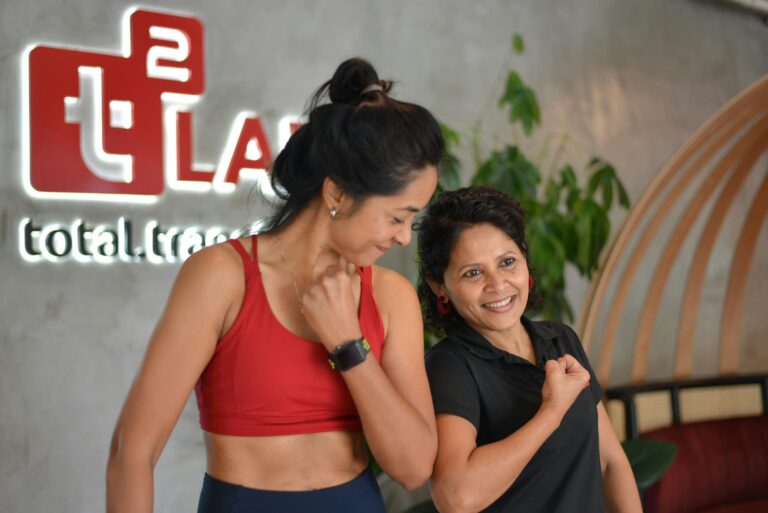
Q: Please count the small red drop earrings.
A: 2